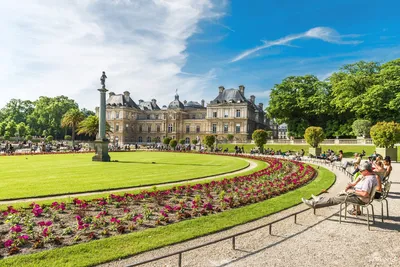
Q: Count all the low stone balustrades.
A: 1